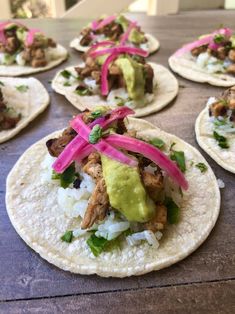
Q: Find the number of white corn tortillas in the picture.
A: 7